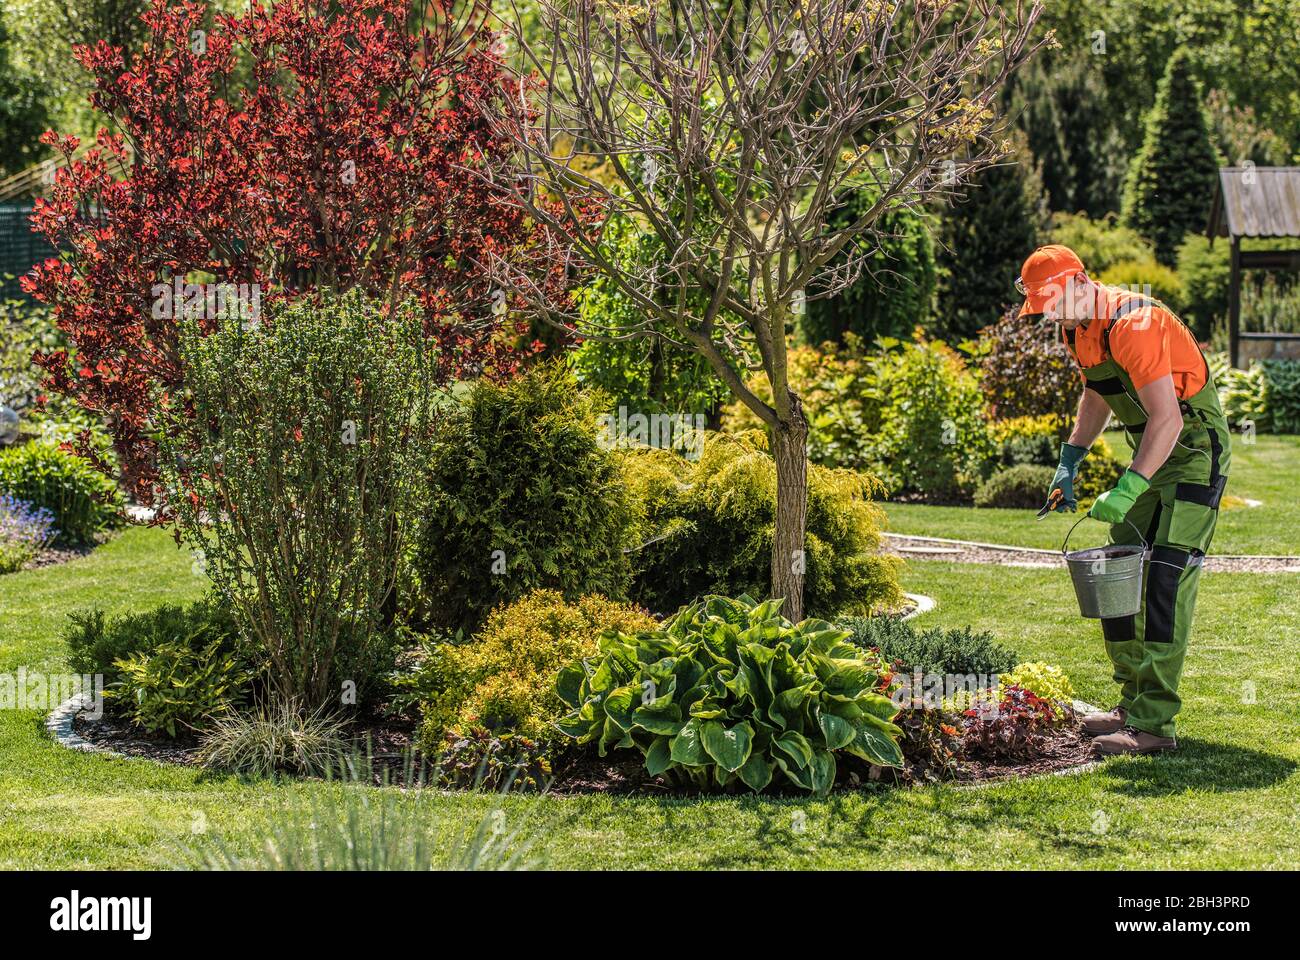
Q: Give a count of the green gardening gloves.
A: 2